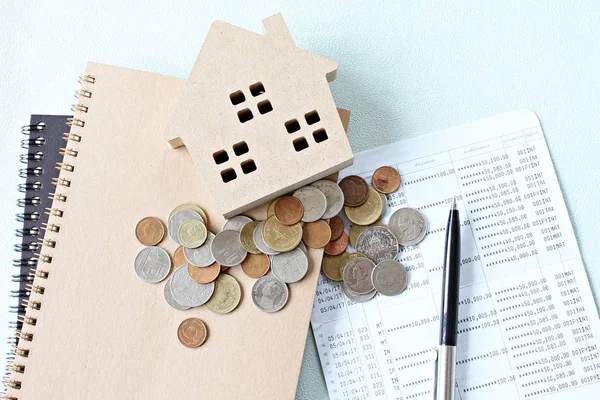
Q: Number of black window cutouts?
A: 12